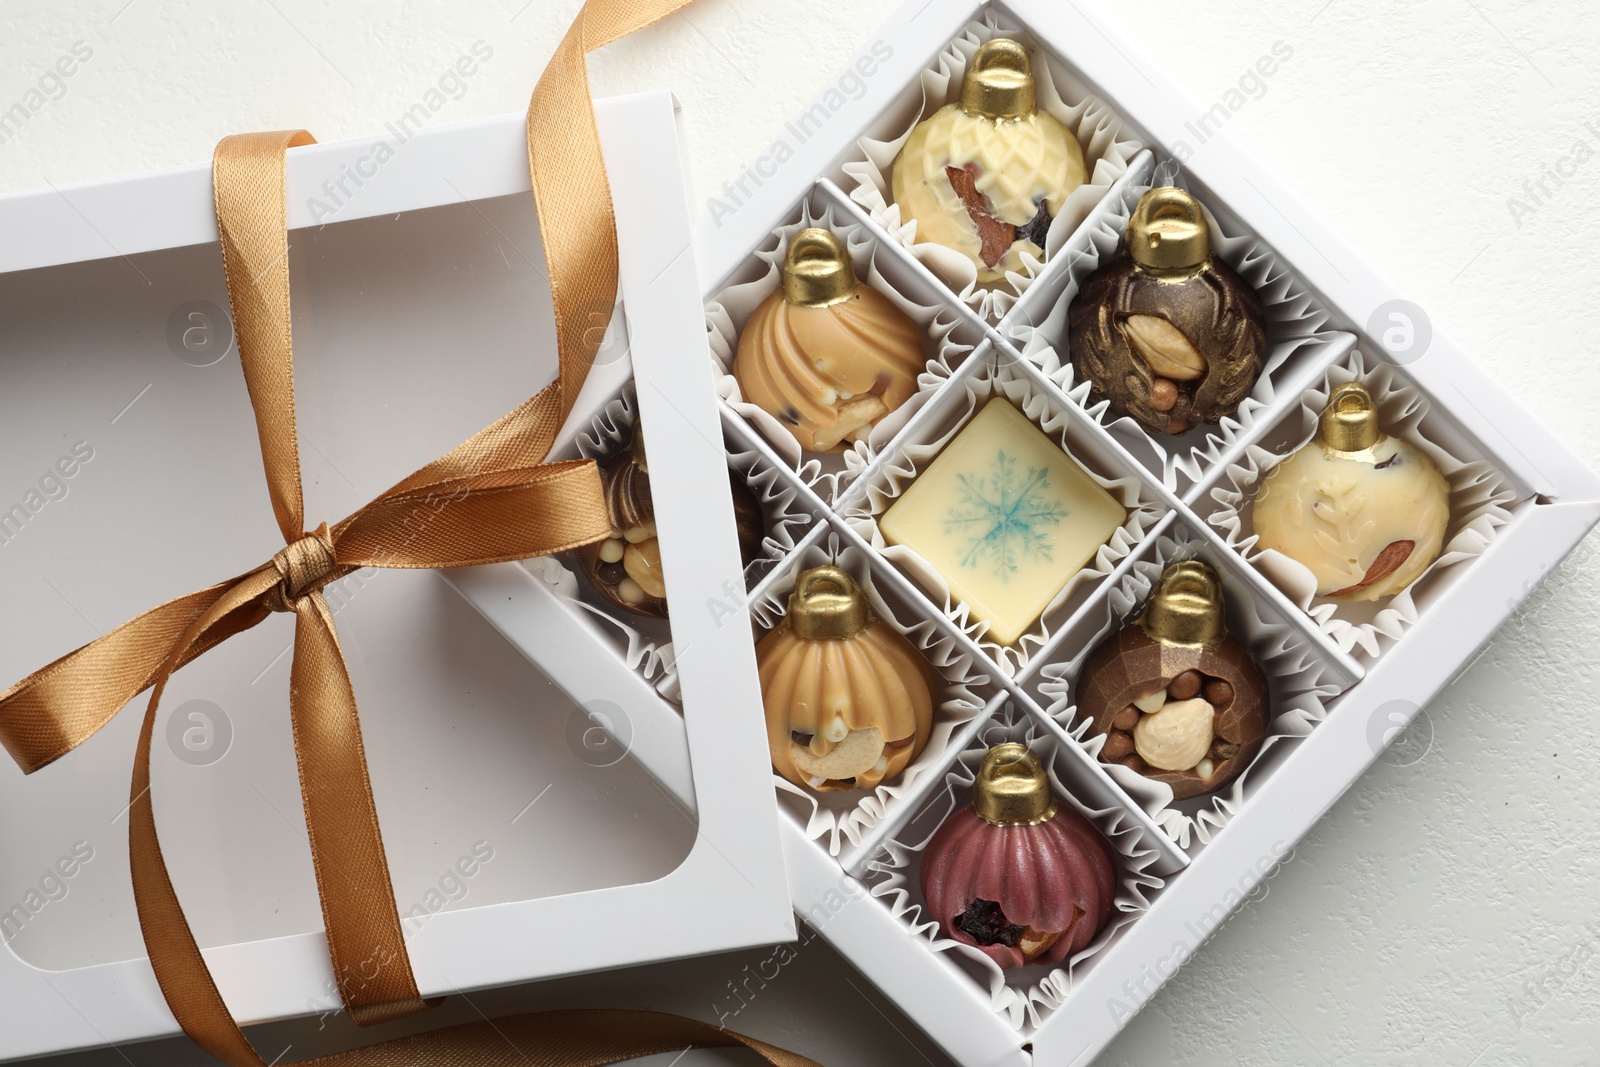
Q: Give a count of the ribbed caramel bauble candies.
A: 2